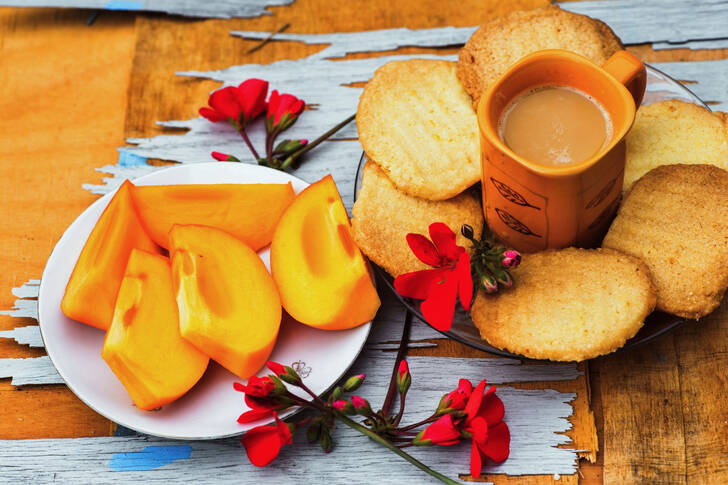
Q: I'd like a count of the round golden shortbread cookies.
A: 6